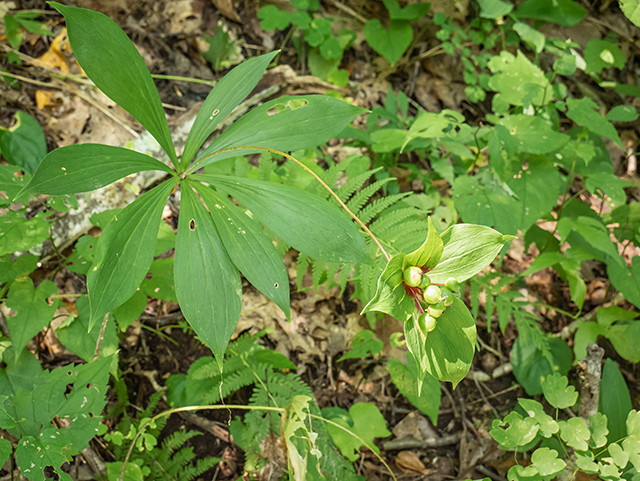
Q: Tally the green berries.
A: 7